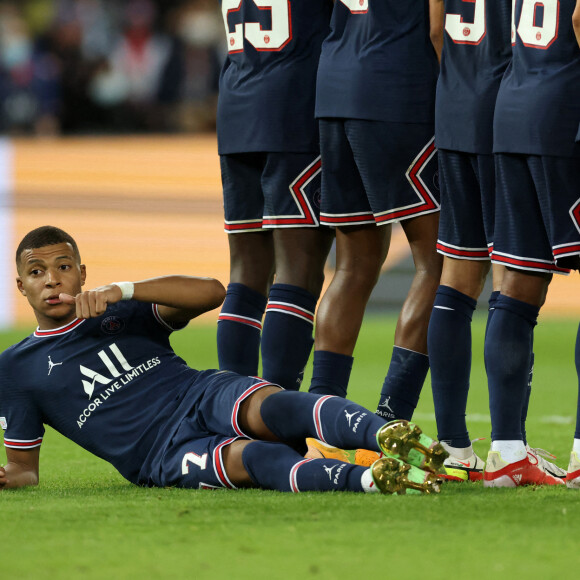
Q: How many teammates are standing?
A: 4